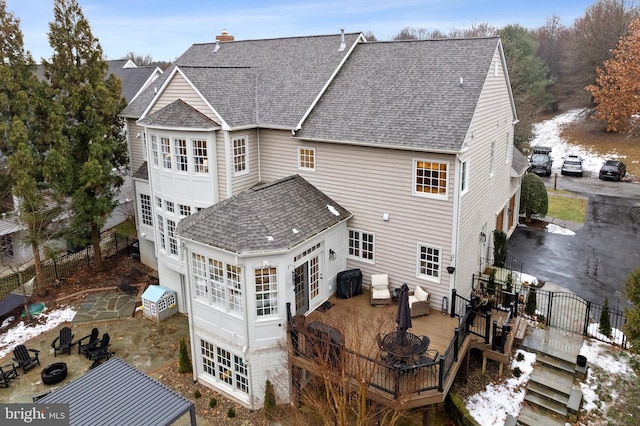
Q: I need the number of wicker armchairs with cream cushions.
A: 2